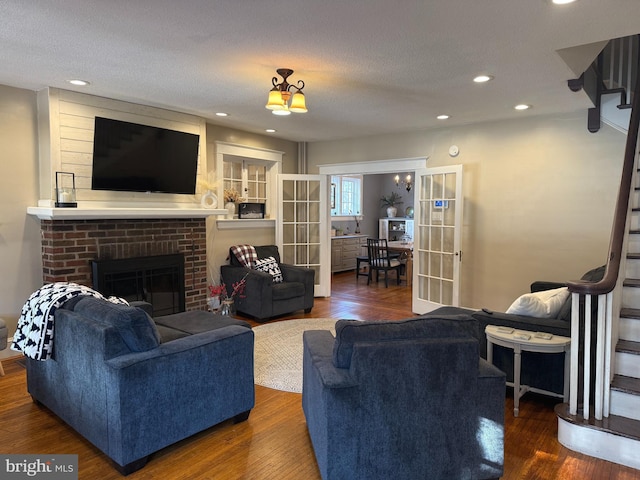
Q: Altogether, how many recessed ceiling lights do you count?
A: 7